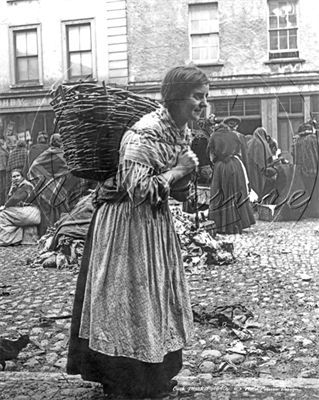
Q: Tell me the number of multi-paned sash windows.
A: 4